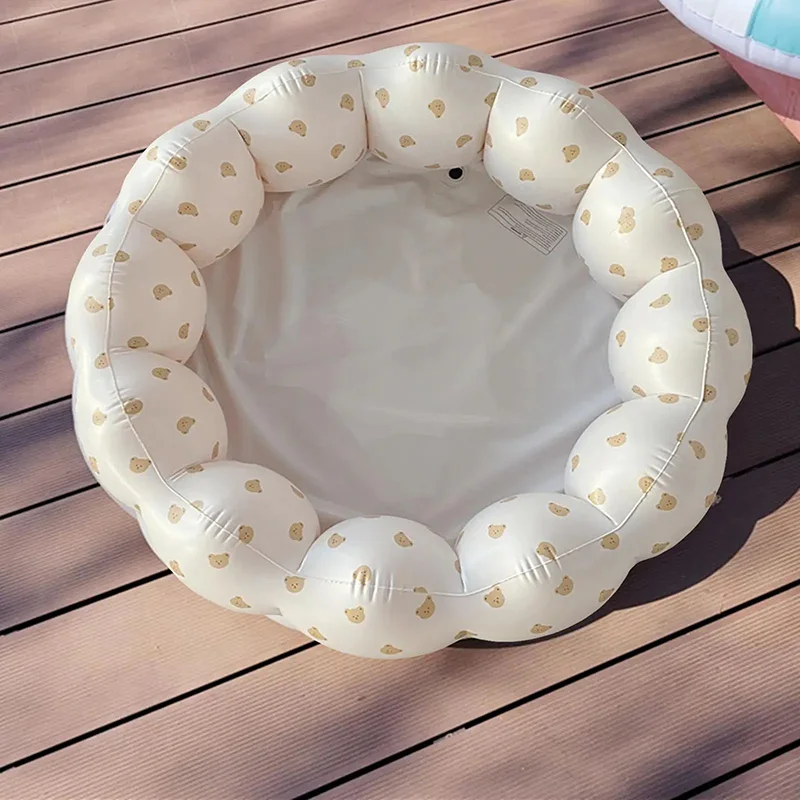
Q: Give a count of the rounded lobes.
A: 12